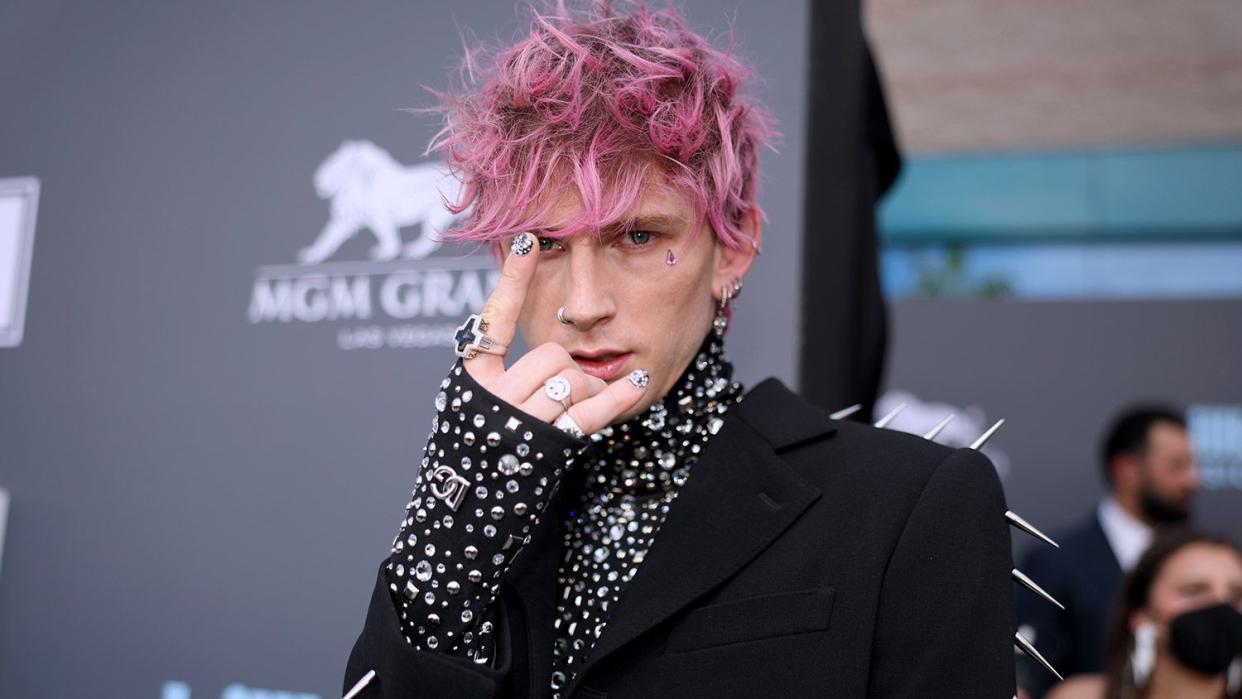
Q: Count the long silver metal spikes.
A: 8